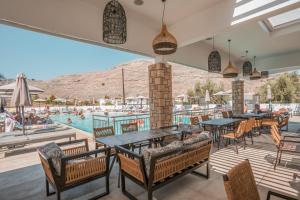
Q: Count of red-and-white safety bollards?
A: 0